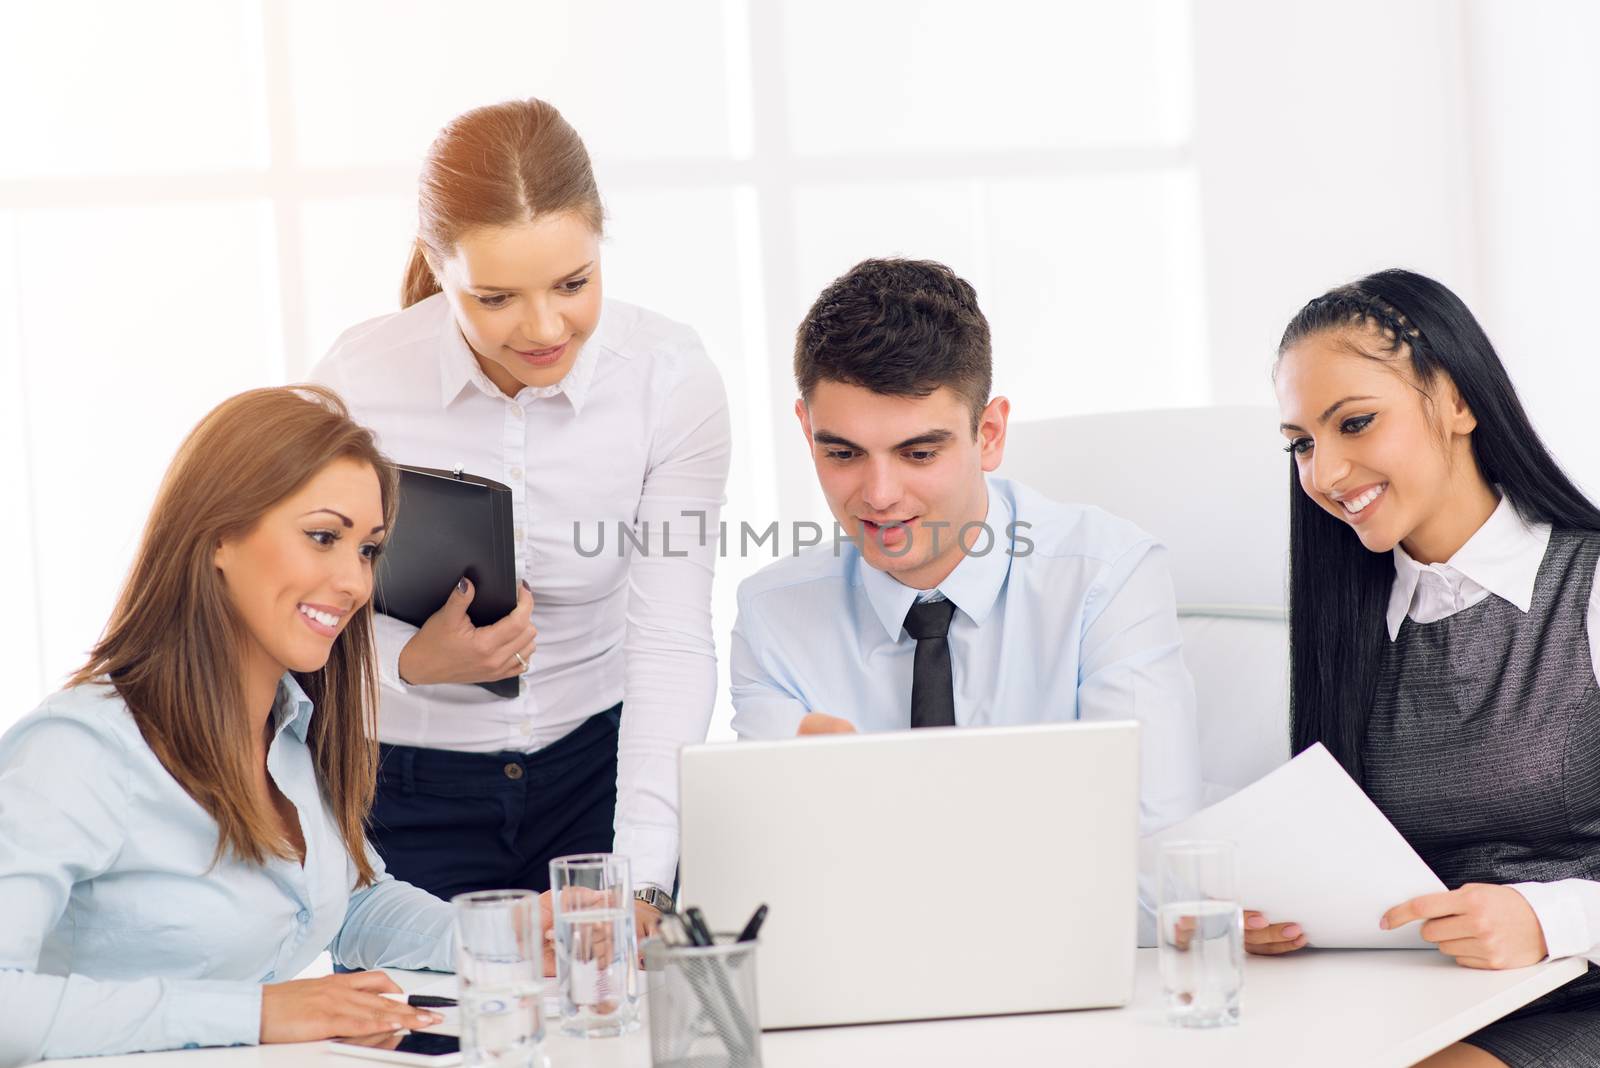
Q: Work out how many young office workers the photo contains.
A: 4